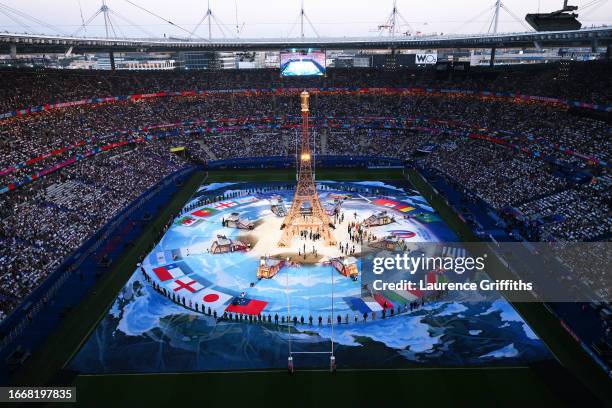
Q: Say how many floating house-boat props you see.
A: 8